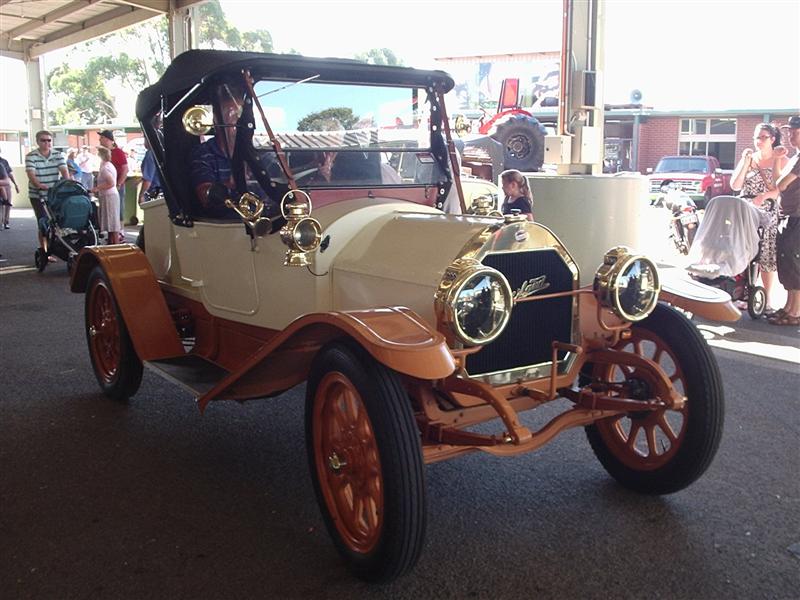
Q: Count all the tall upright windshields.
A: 1